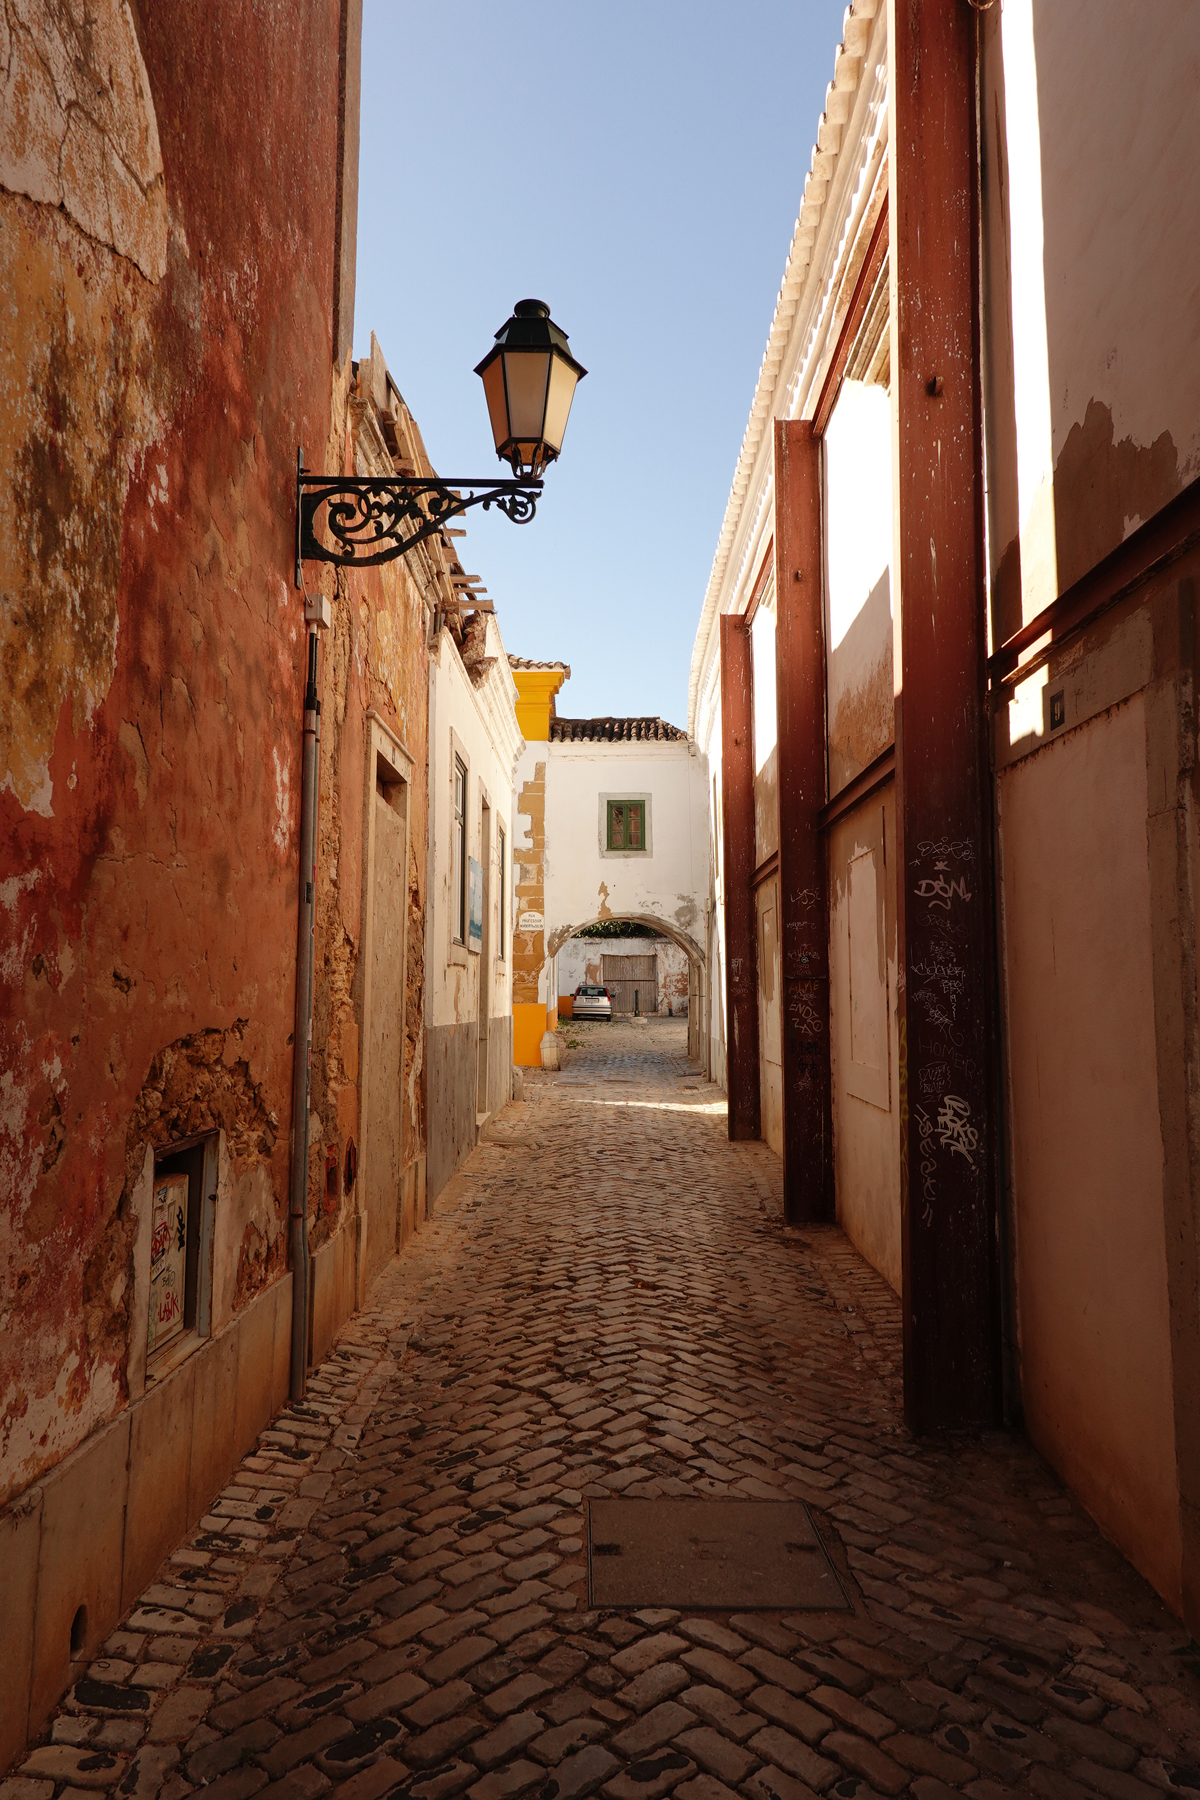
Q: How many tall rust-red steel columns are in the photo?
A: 3